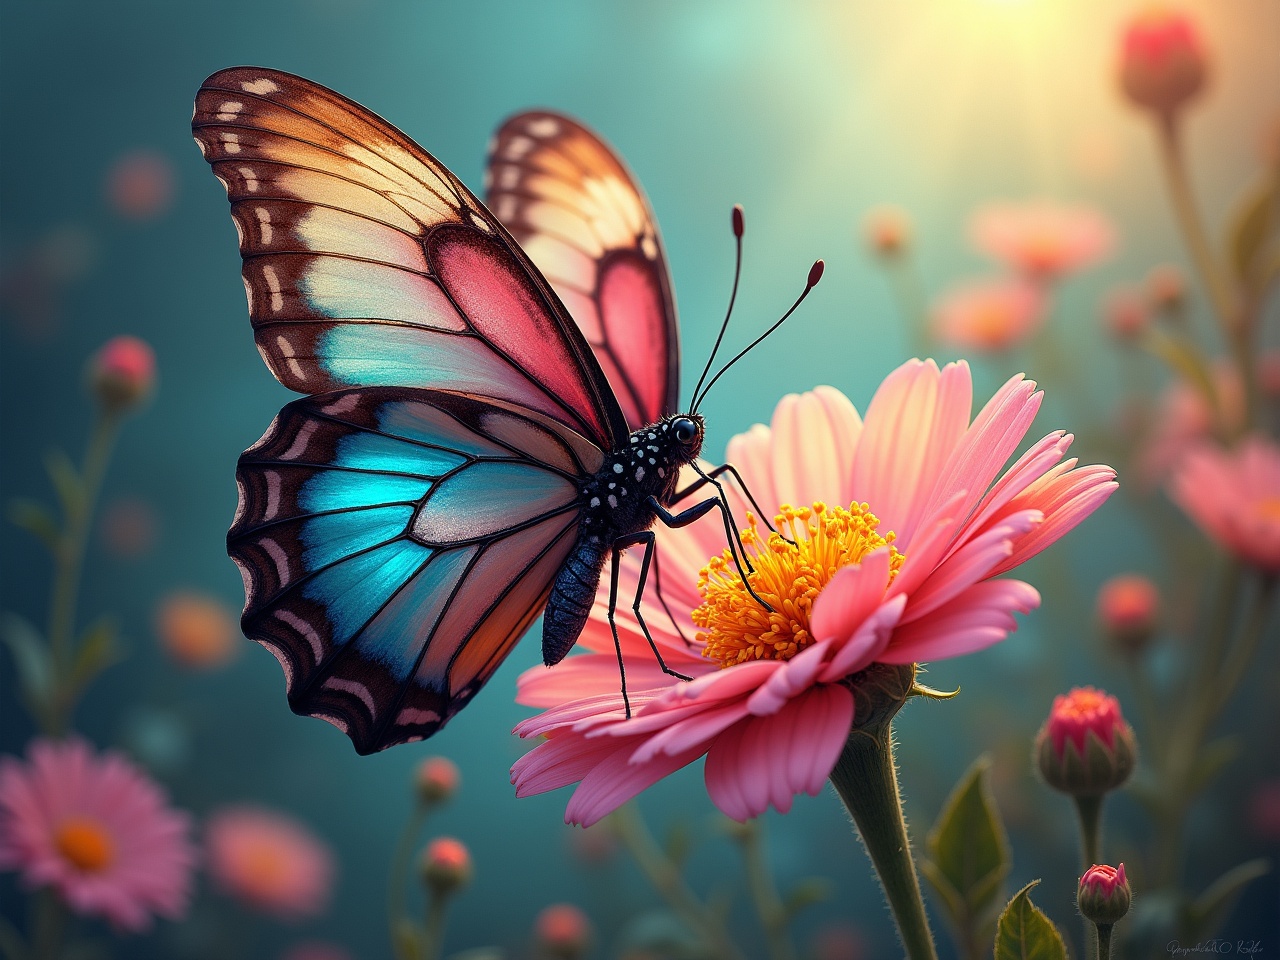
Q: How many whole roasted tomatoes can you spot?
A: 0